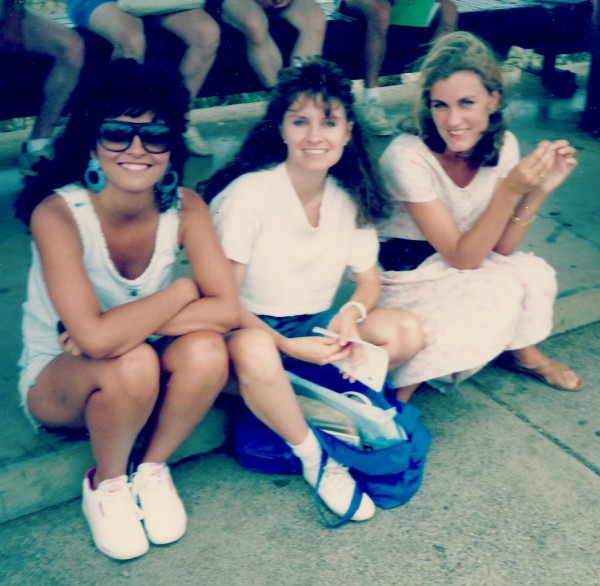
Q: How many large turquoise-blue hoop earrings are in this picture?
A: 2